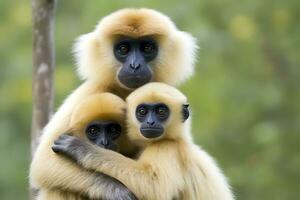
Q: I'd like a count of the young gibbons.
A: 2